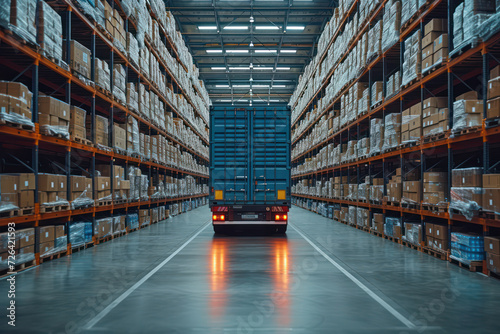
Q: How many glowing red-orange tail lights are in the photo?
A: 4